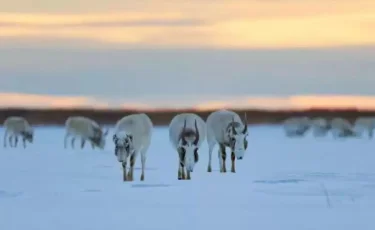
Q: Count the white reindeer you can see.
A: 9